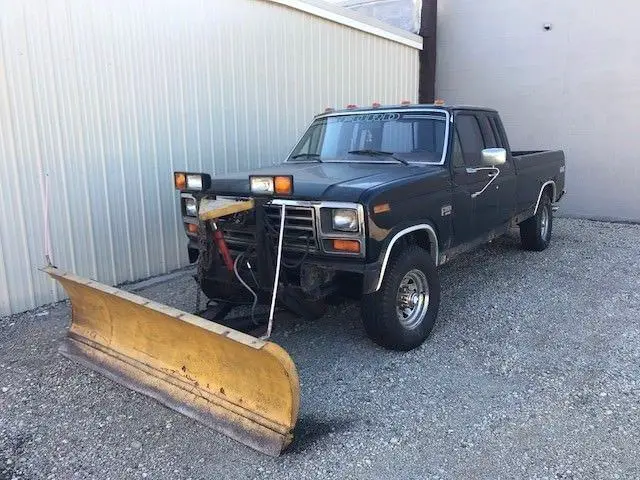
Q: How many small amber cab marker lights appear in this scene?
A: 5